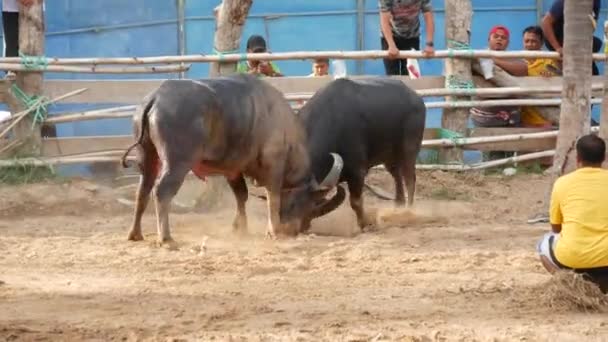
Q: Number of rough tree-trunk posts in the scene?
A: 4